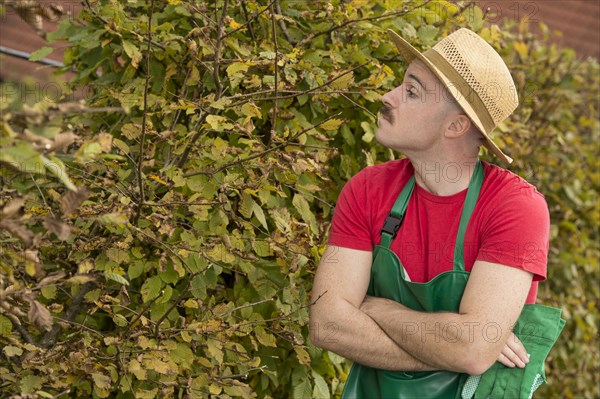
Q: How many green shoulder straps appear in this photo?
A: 2